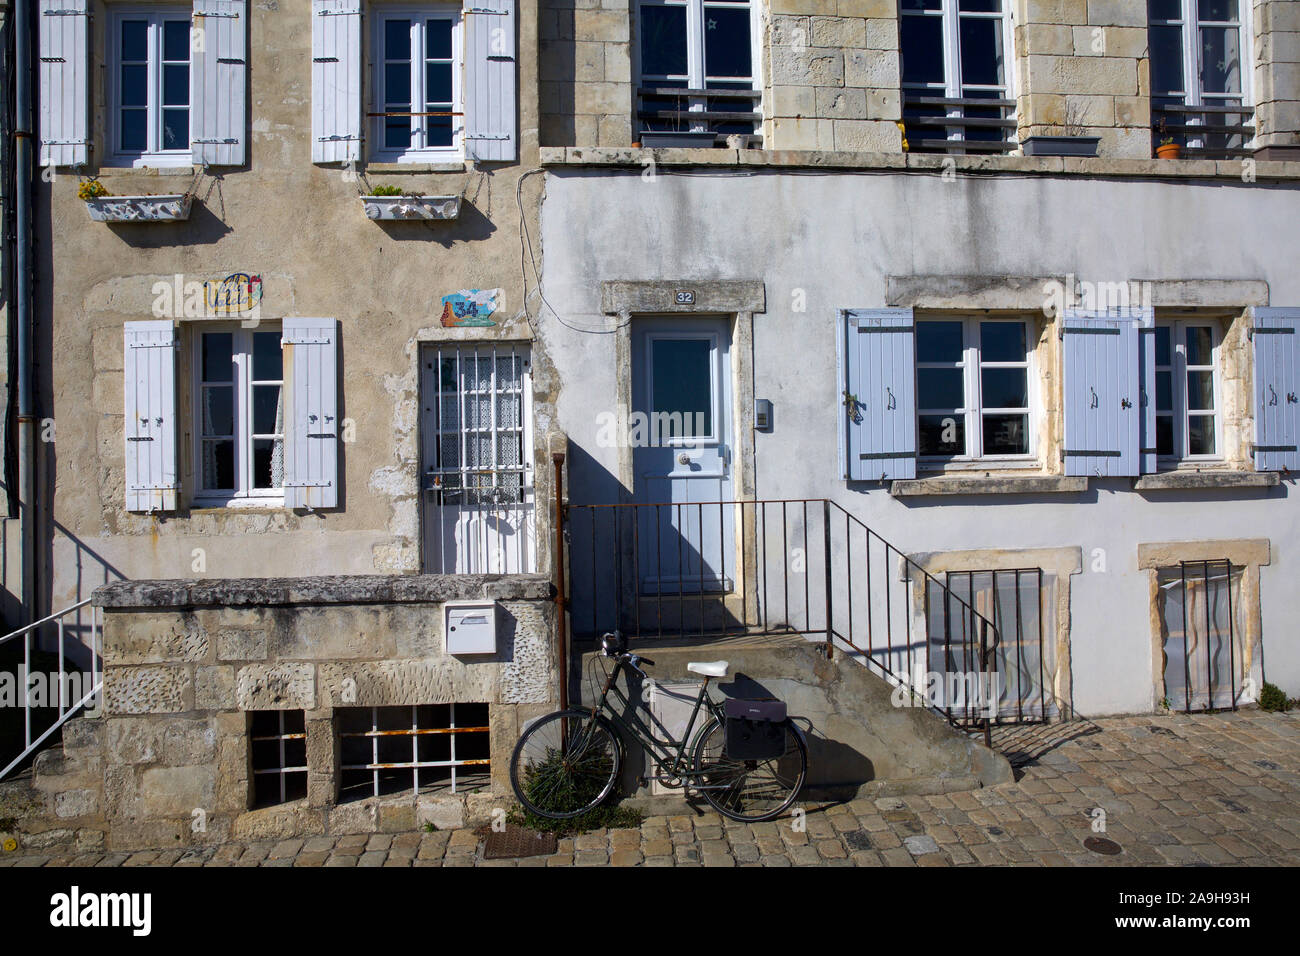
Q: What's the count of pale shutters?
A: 10